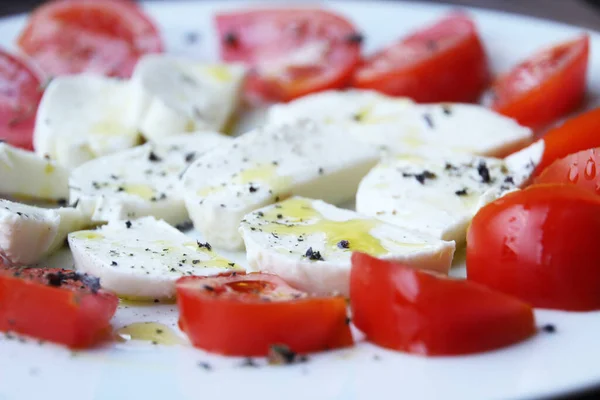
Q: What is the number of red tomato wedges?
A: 11